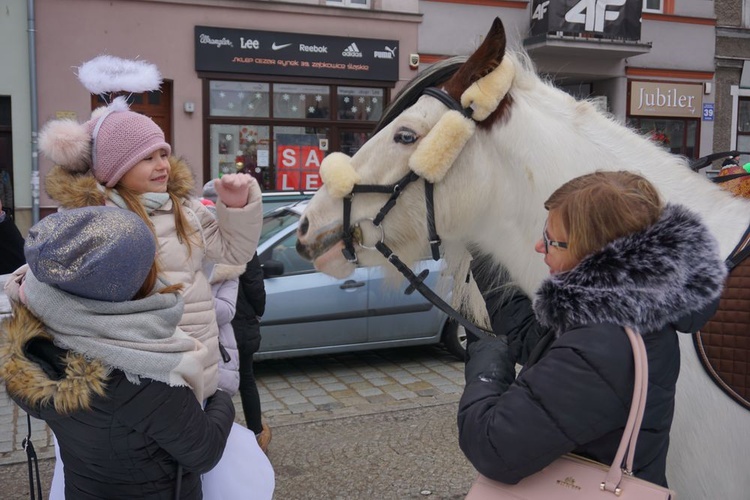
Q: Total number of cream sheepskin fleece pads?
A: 3